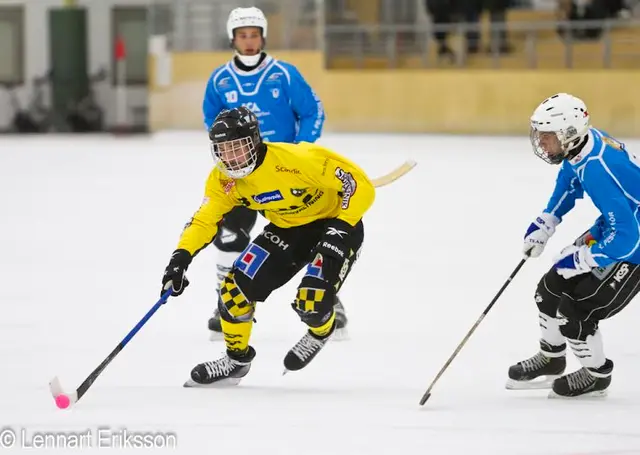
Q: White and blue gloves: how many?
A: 2